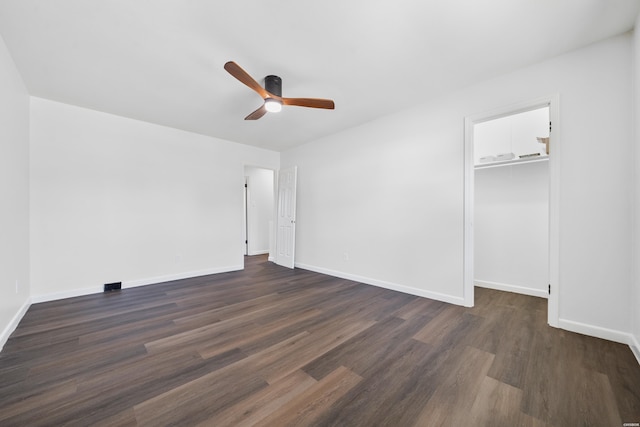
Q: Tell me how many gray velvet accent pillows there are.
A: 0